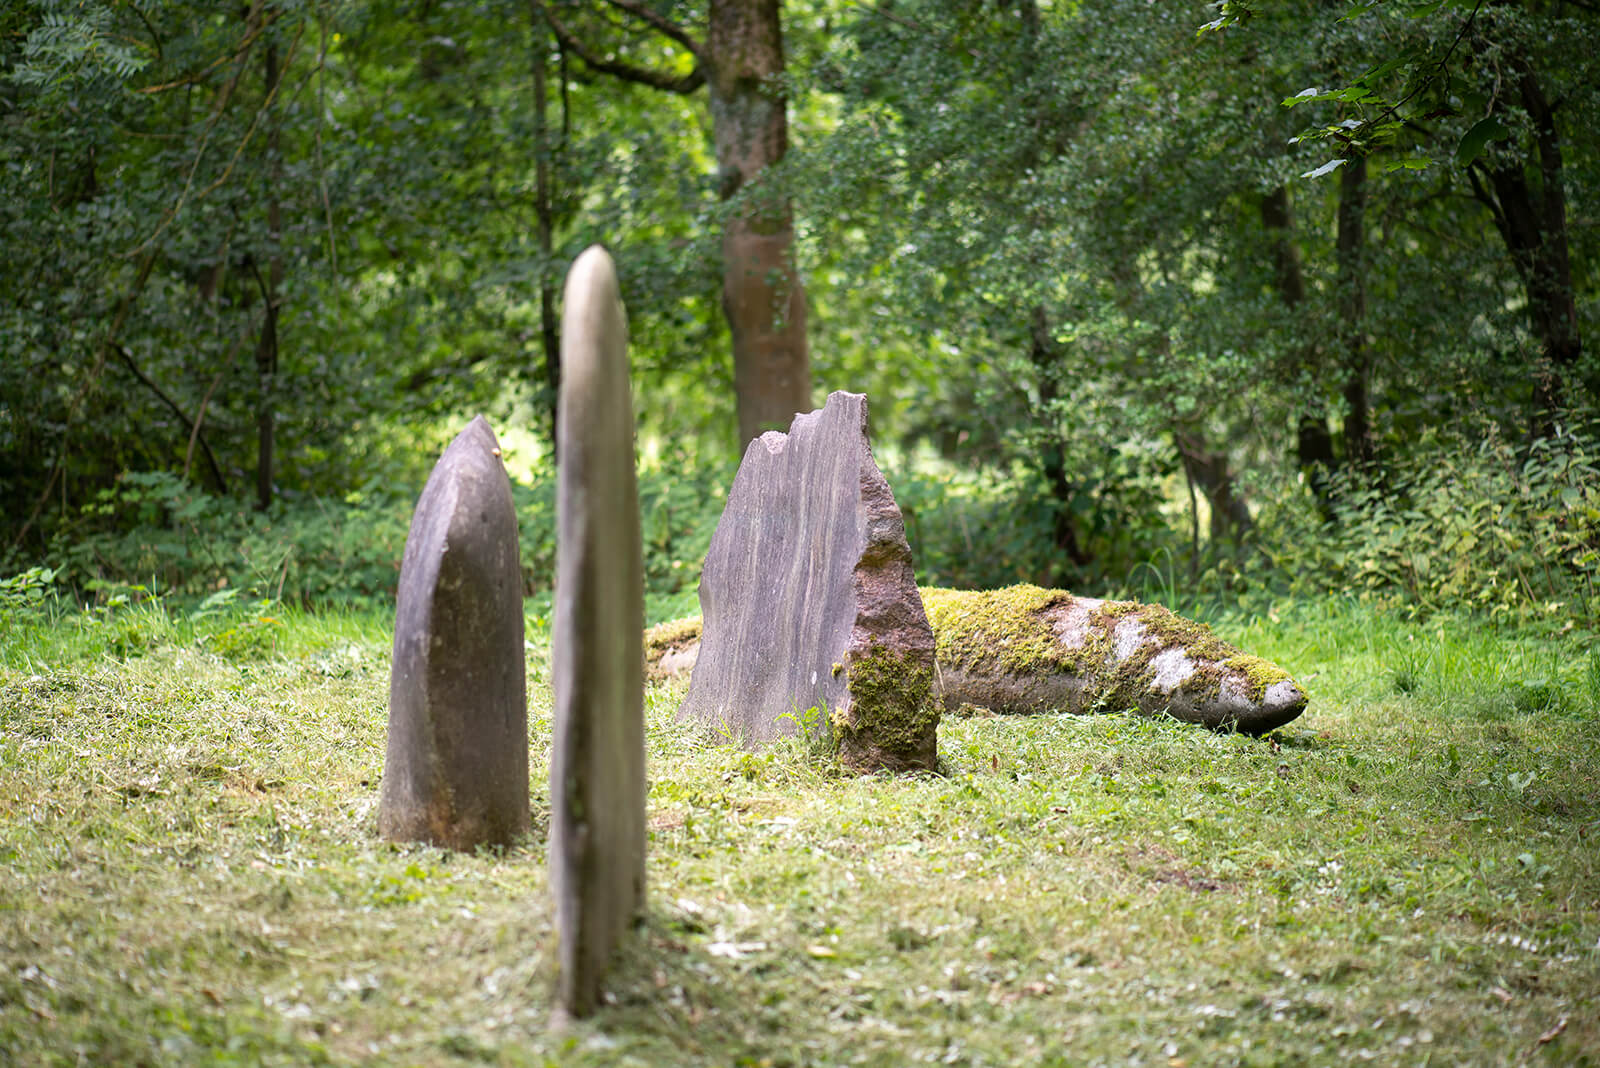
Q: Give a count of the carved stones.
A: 4